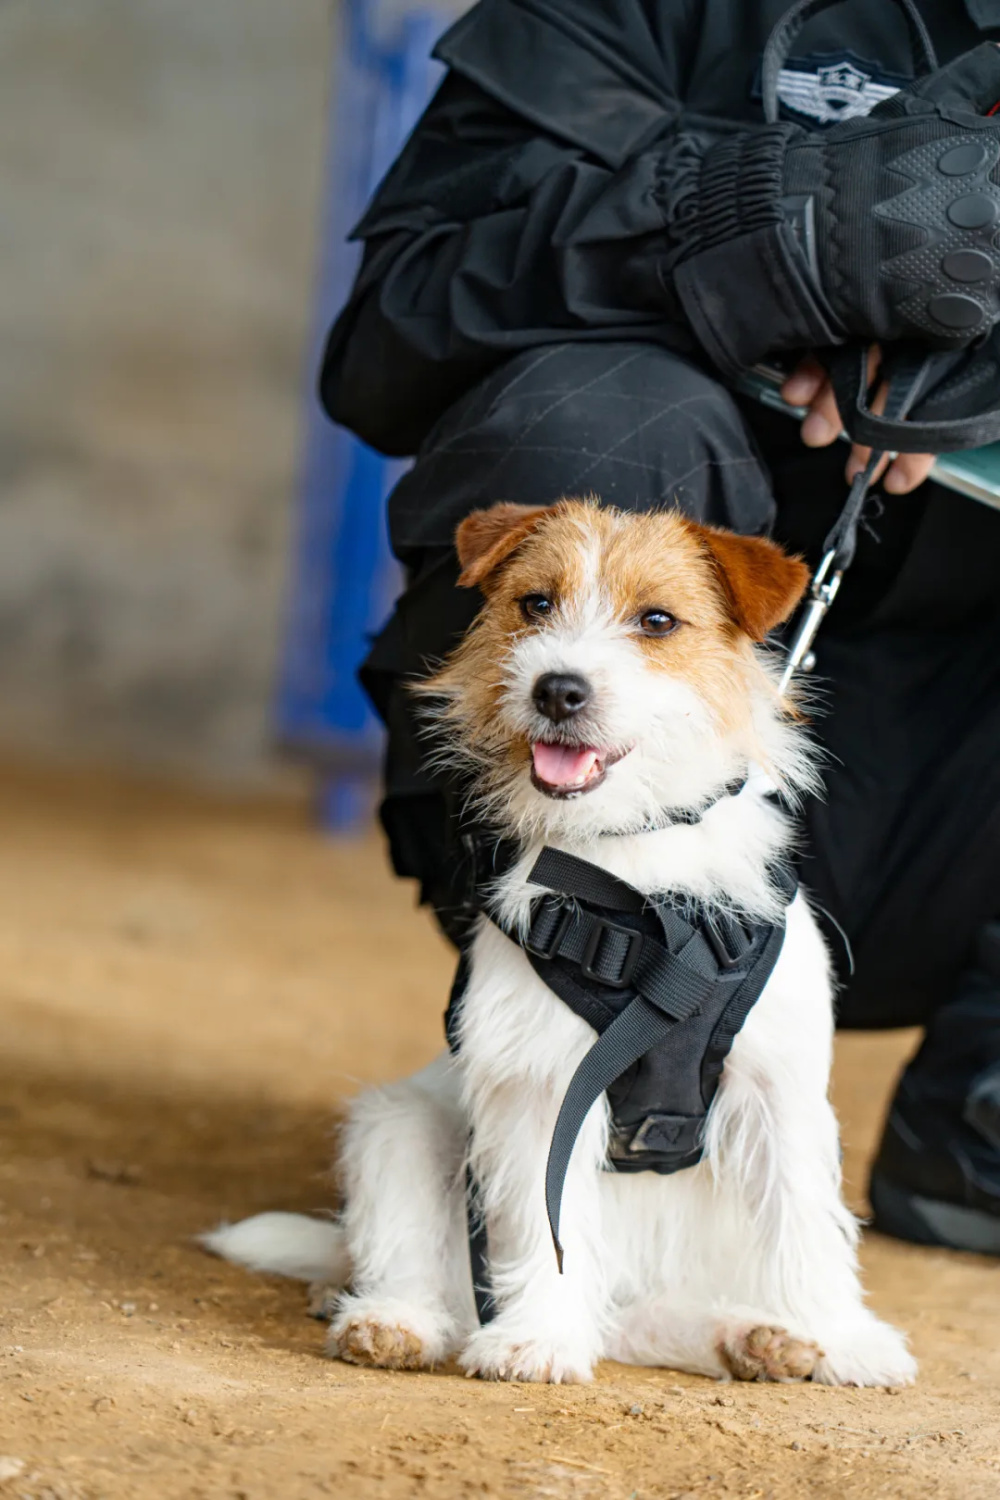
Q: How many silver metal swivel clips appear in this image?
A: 1